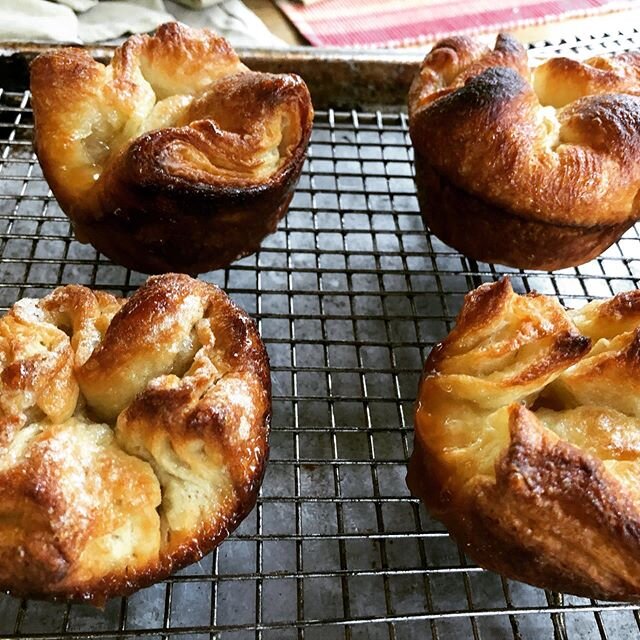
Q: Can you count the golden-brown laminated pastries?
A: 4